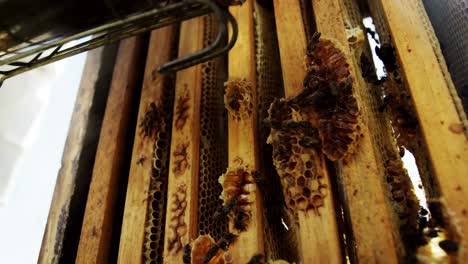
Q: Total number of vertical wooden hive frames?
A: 8